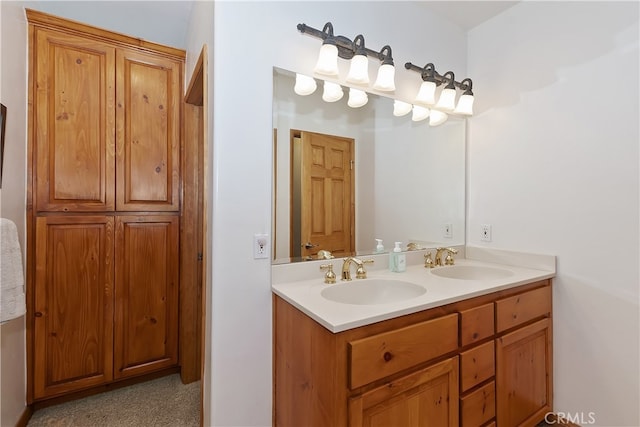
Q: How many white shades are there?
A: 6